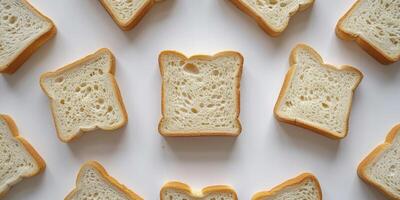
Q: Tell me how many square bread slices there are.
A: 12